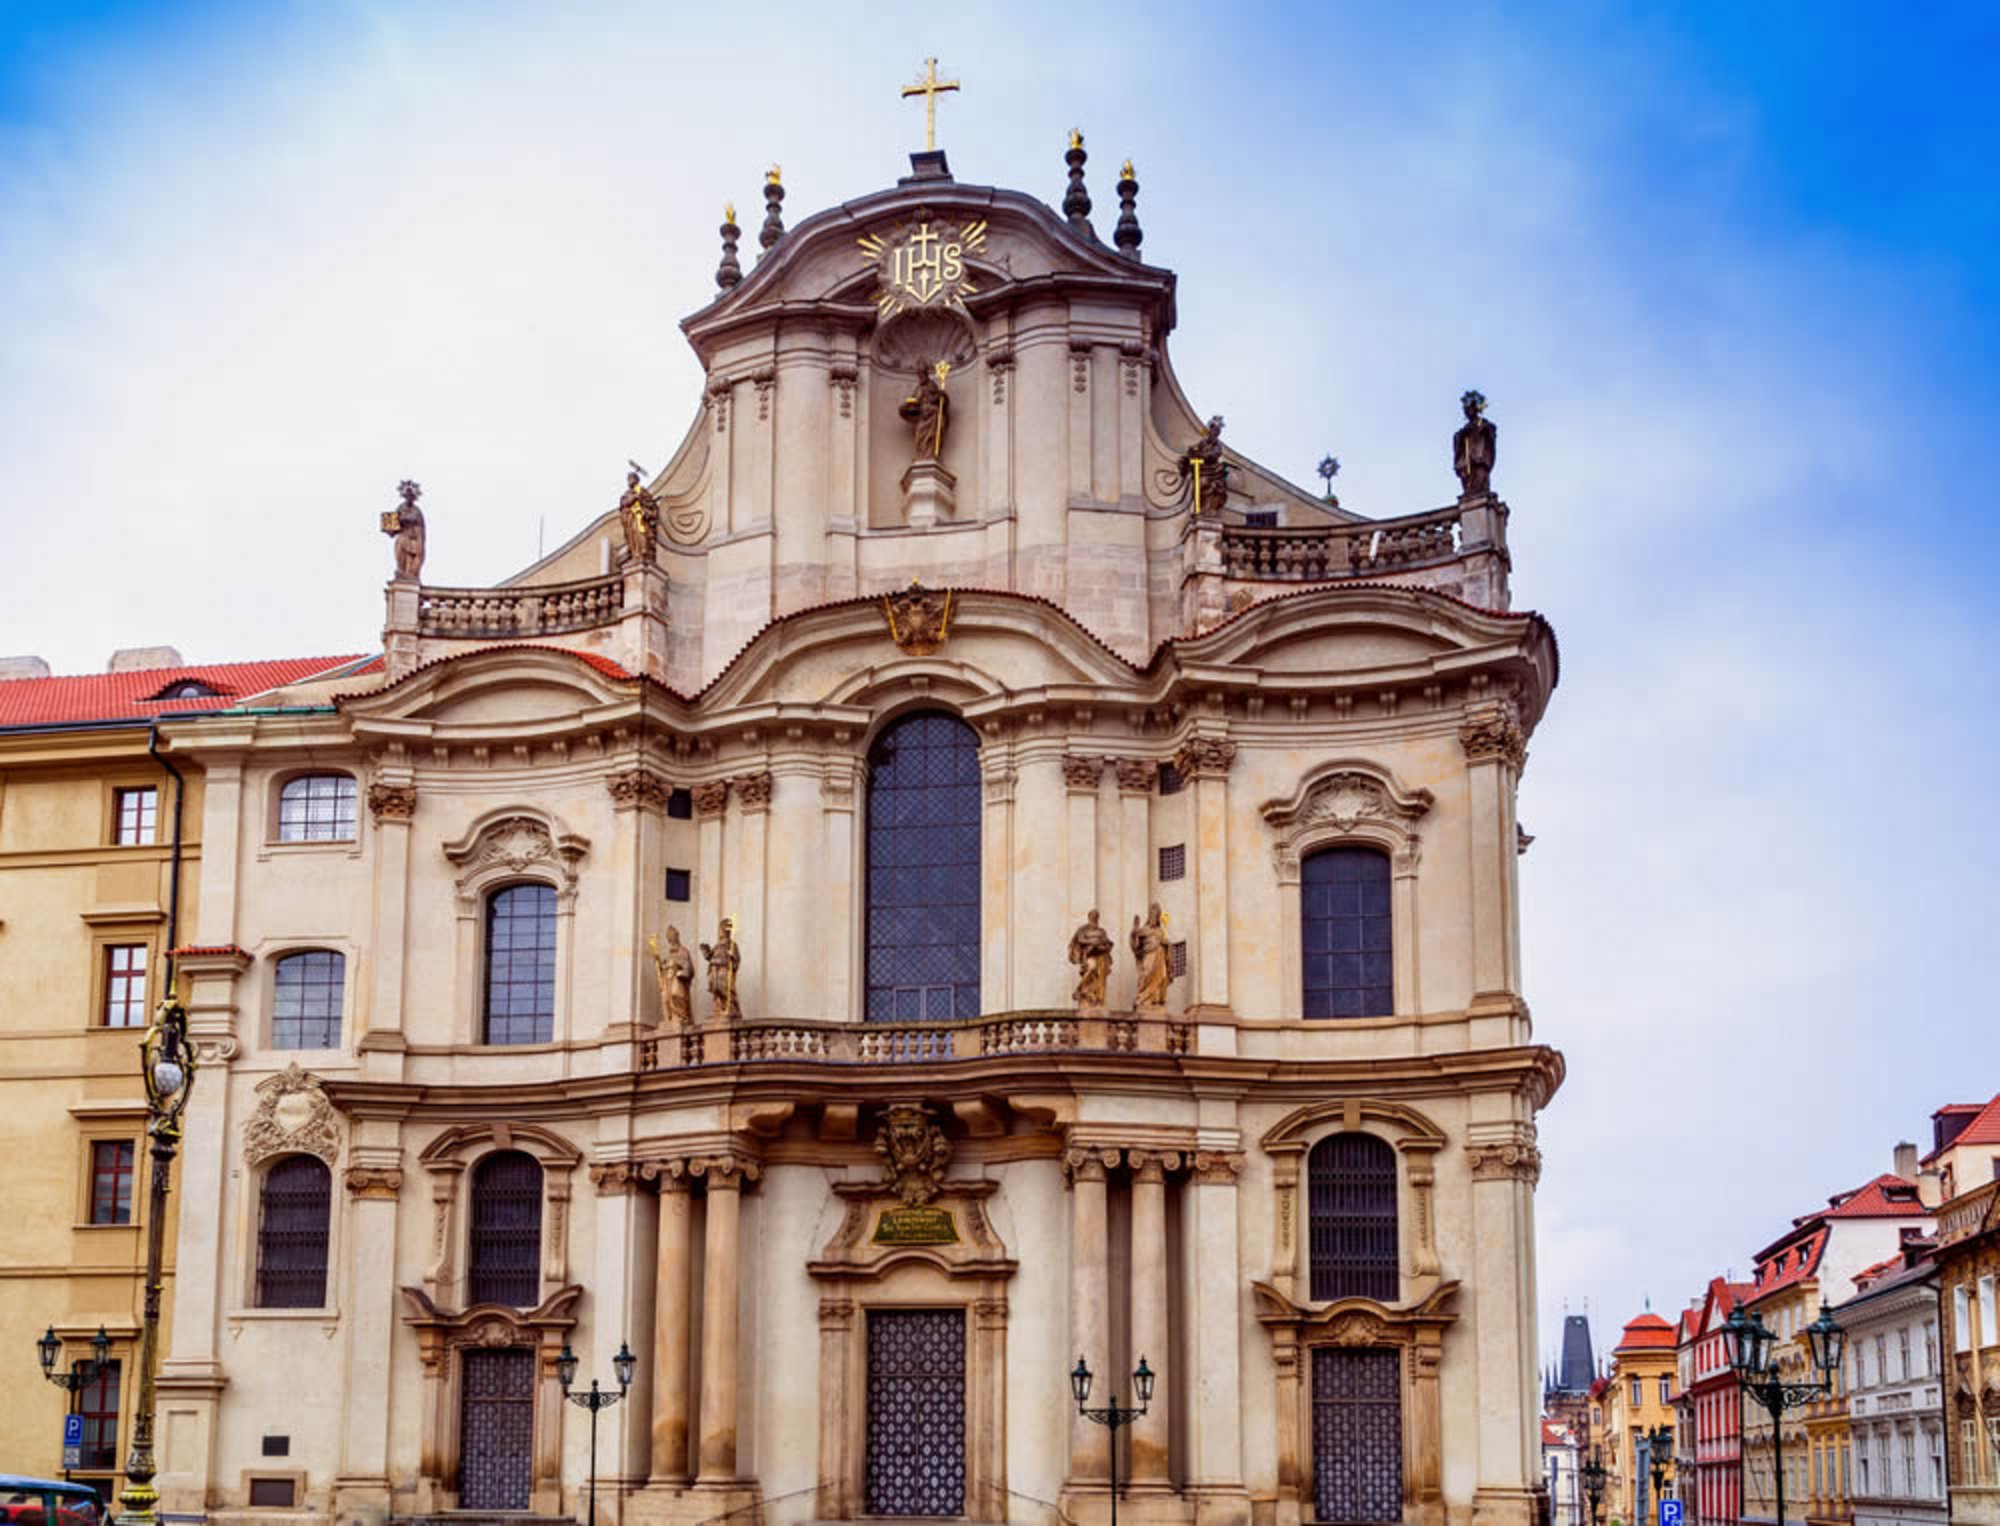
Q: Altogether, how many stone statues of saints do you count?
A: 9